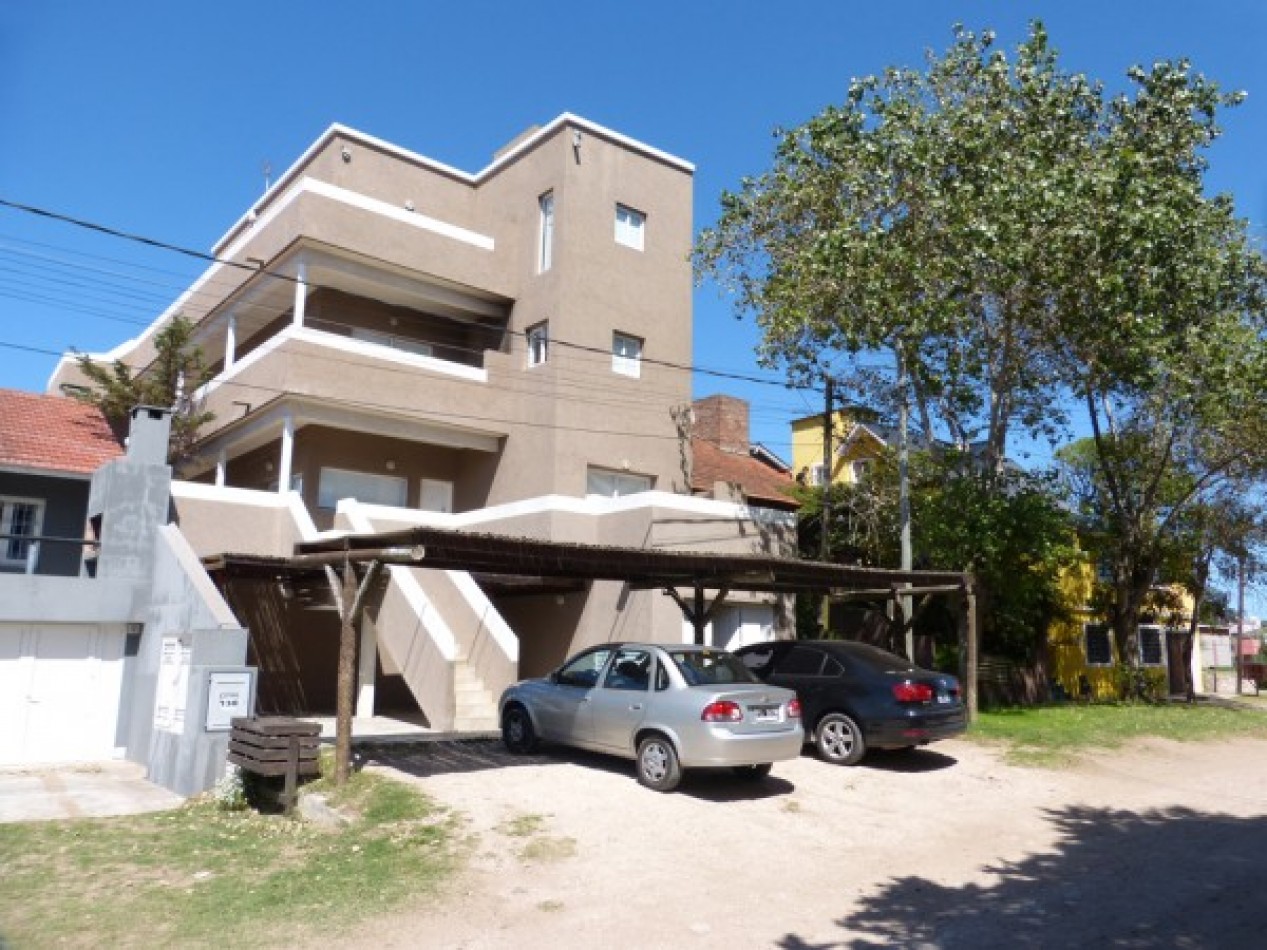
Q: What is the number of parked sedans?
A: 2